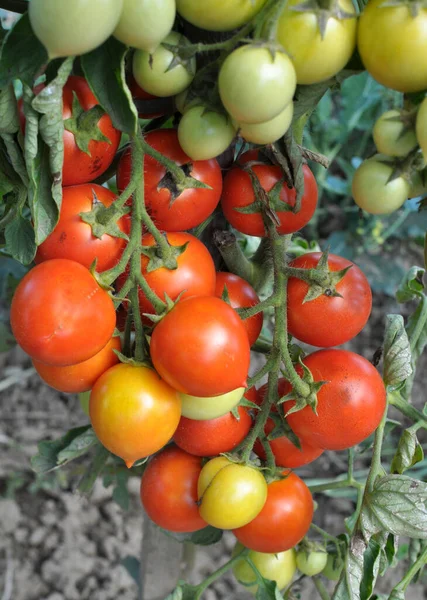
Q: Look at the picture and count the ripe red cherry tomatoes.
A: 15